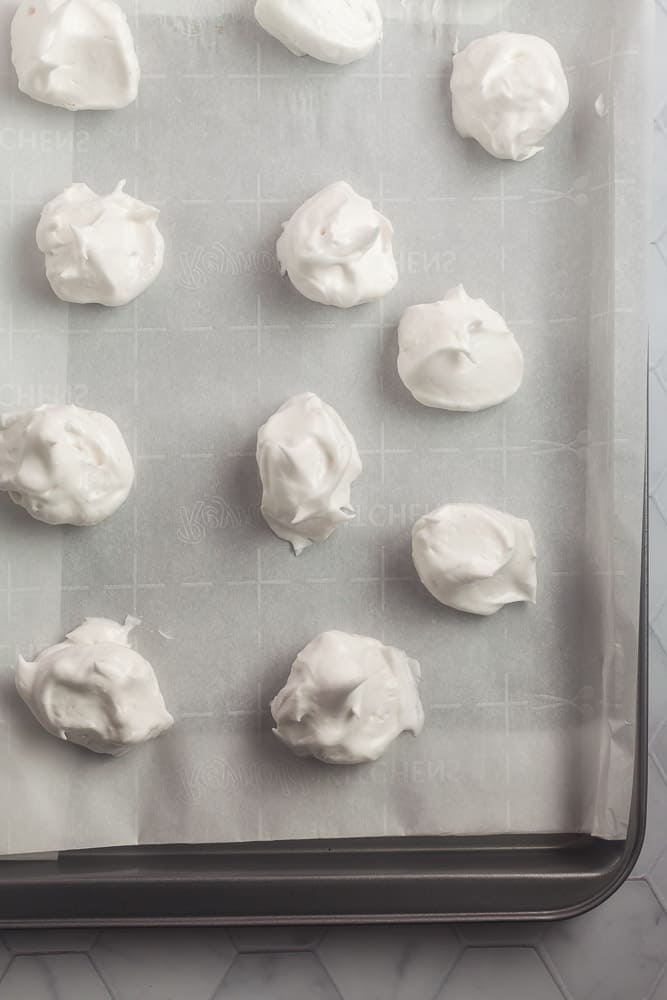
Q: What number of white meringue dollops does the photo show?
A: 11